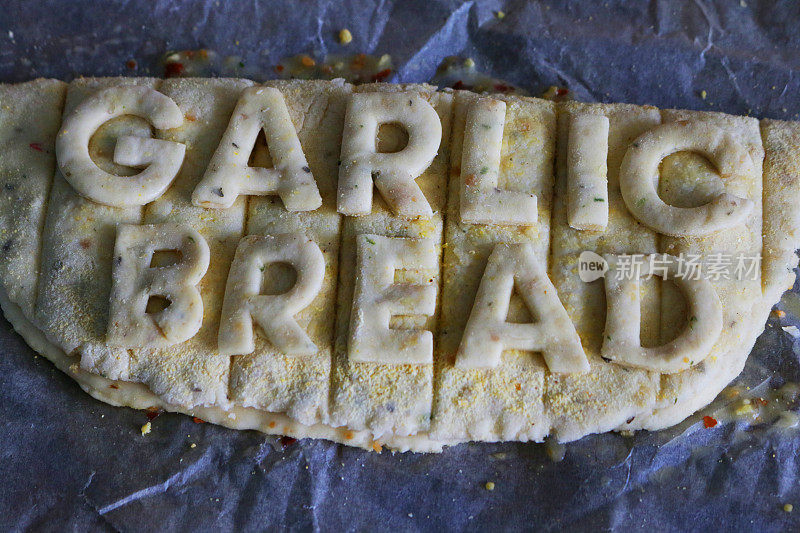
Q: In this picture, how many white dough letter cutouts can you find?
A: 11